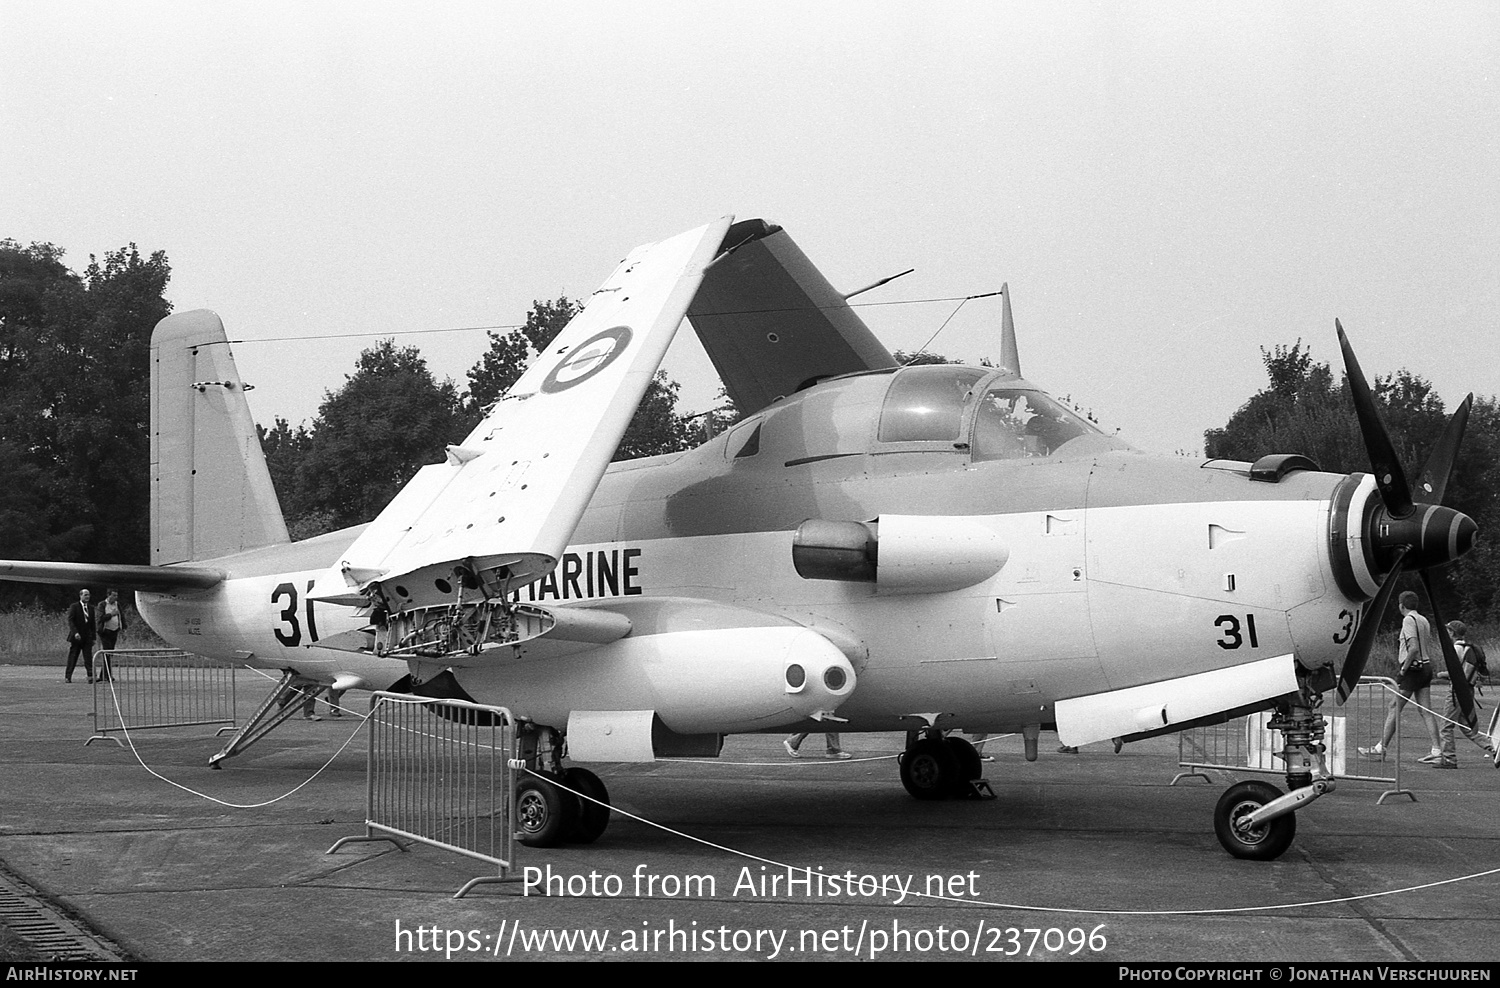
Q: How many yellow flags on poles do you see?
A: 0